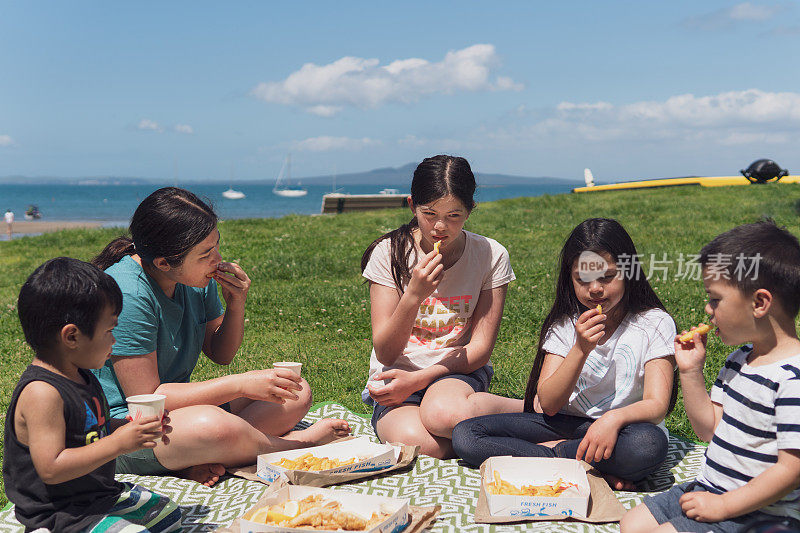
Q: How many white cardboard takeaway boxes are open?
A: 3